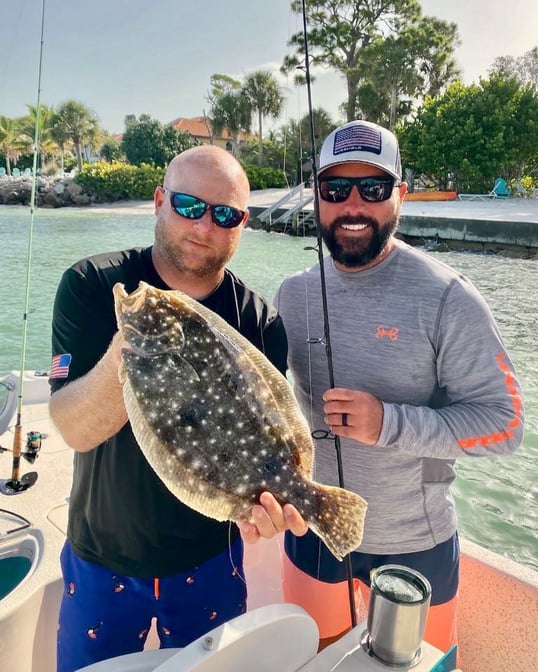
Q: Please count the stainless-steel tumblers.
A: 1